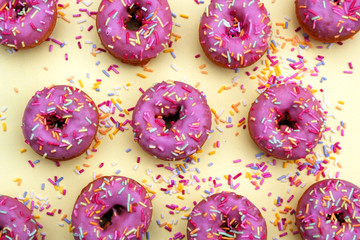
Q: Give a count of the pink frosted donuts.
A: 11